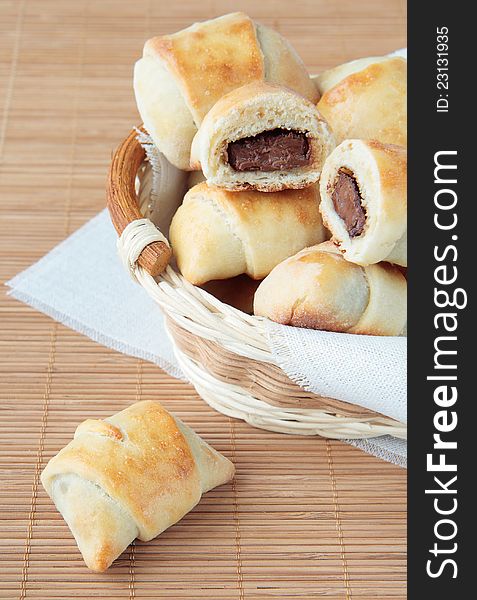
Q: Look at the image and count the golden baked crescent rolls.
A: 7